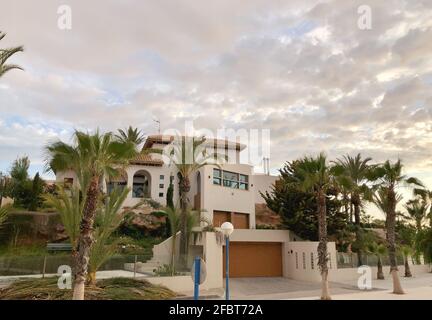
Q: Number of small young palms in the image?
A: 2